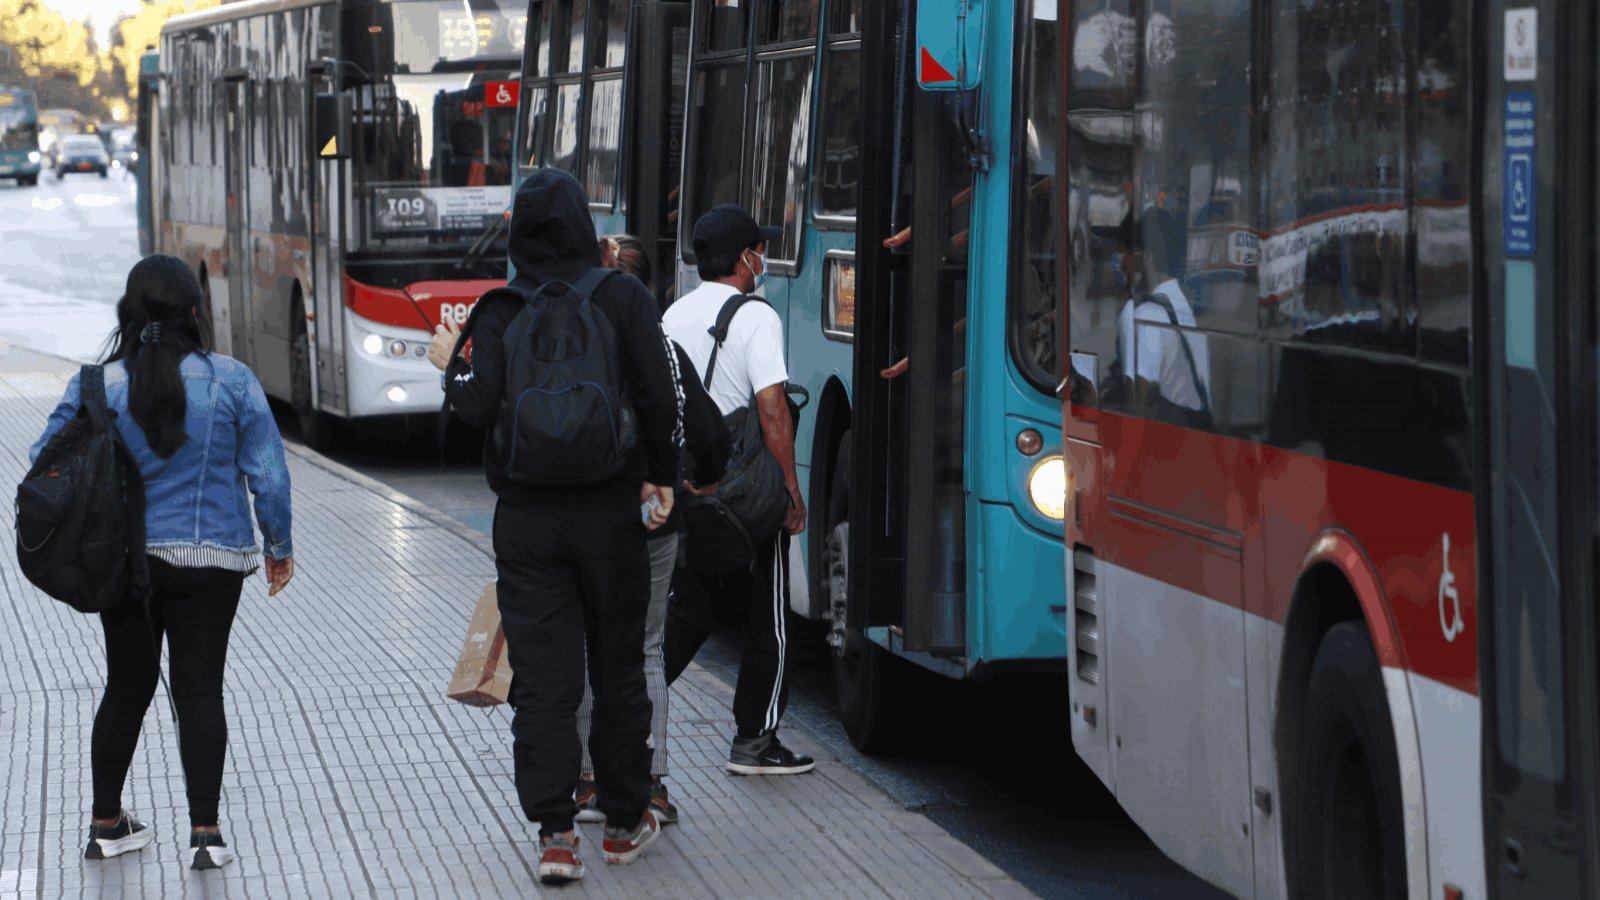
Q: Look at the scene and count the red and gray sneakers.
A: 2